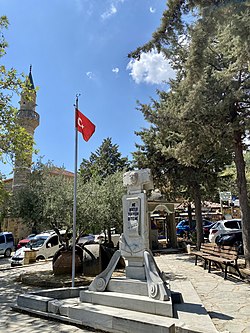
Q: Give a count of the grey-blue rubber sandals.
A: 0